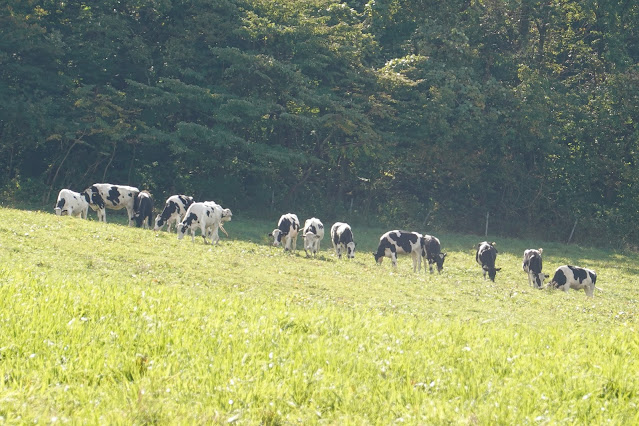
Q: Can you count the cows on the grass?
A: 14